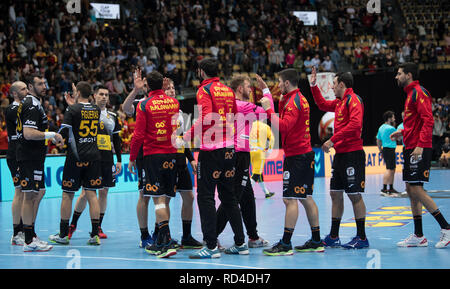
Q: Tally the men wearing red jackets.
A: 5